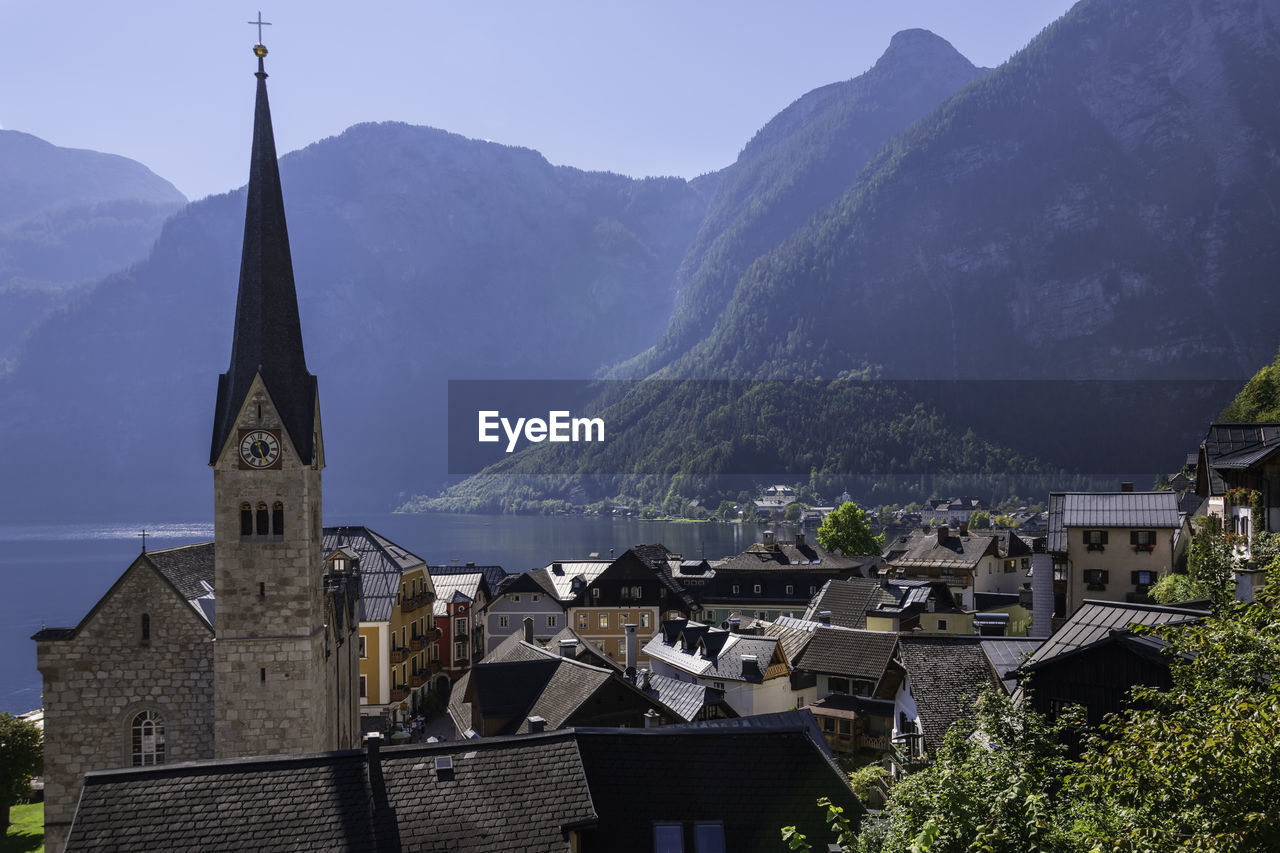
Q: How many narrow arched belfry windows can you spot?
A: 3